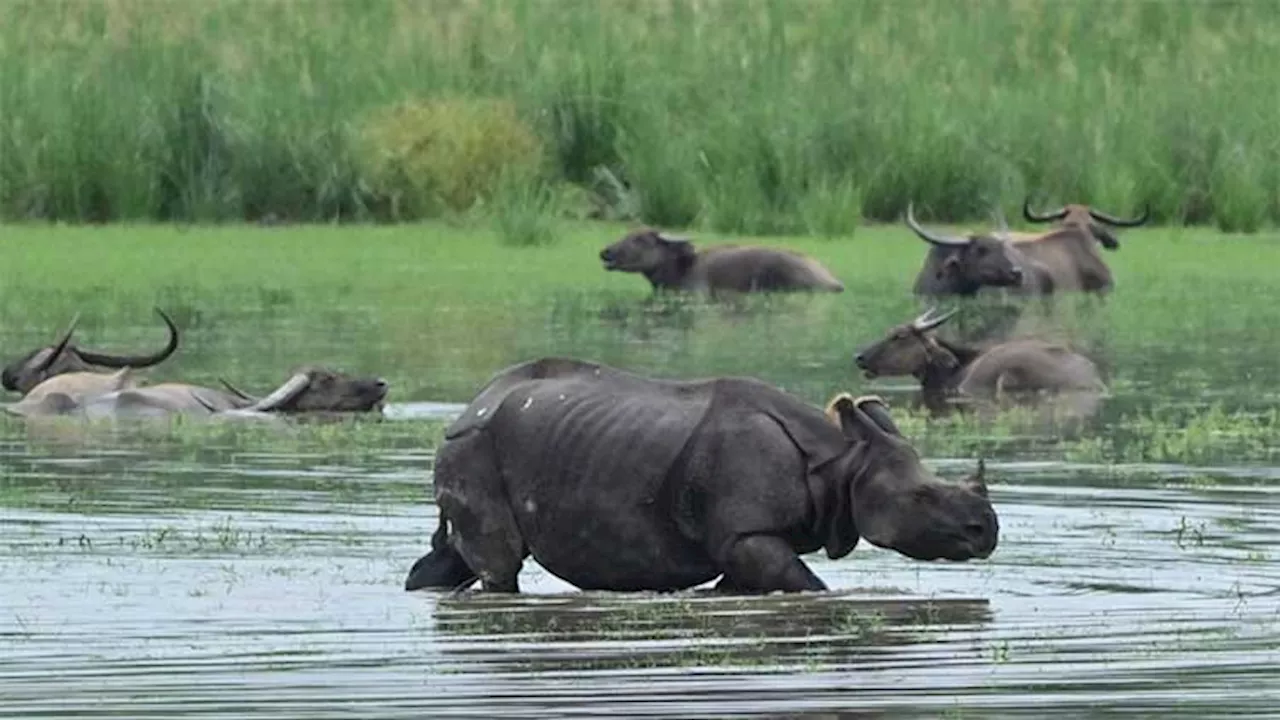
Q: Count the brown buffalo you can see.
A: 6